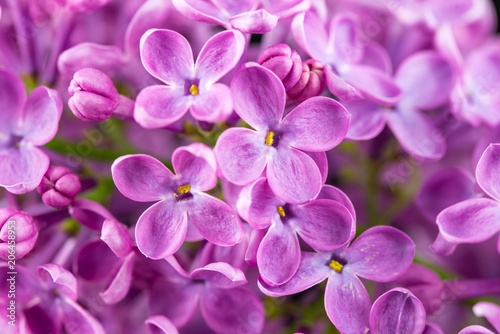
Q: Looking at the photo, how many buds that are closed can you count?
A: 5